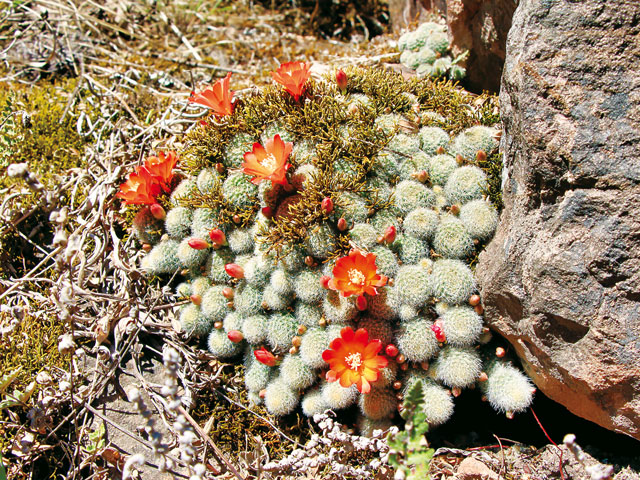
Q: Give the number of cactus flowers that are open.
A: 7